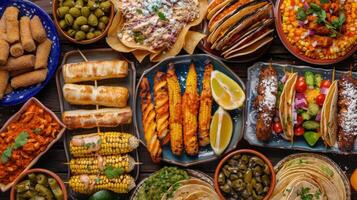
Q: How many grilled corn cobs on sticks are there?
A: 3